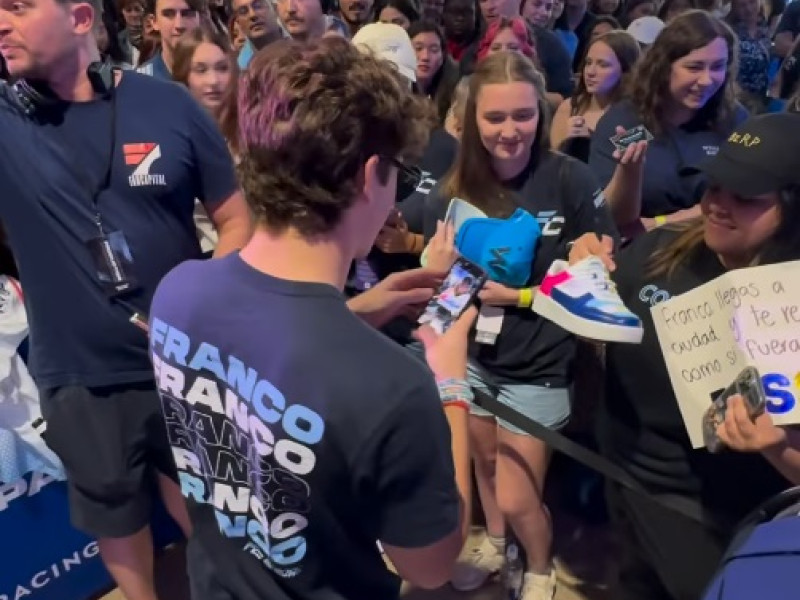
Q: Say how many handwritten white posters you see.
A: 1